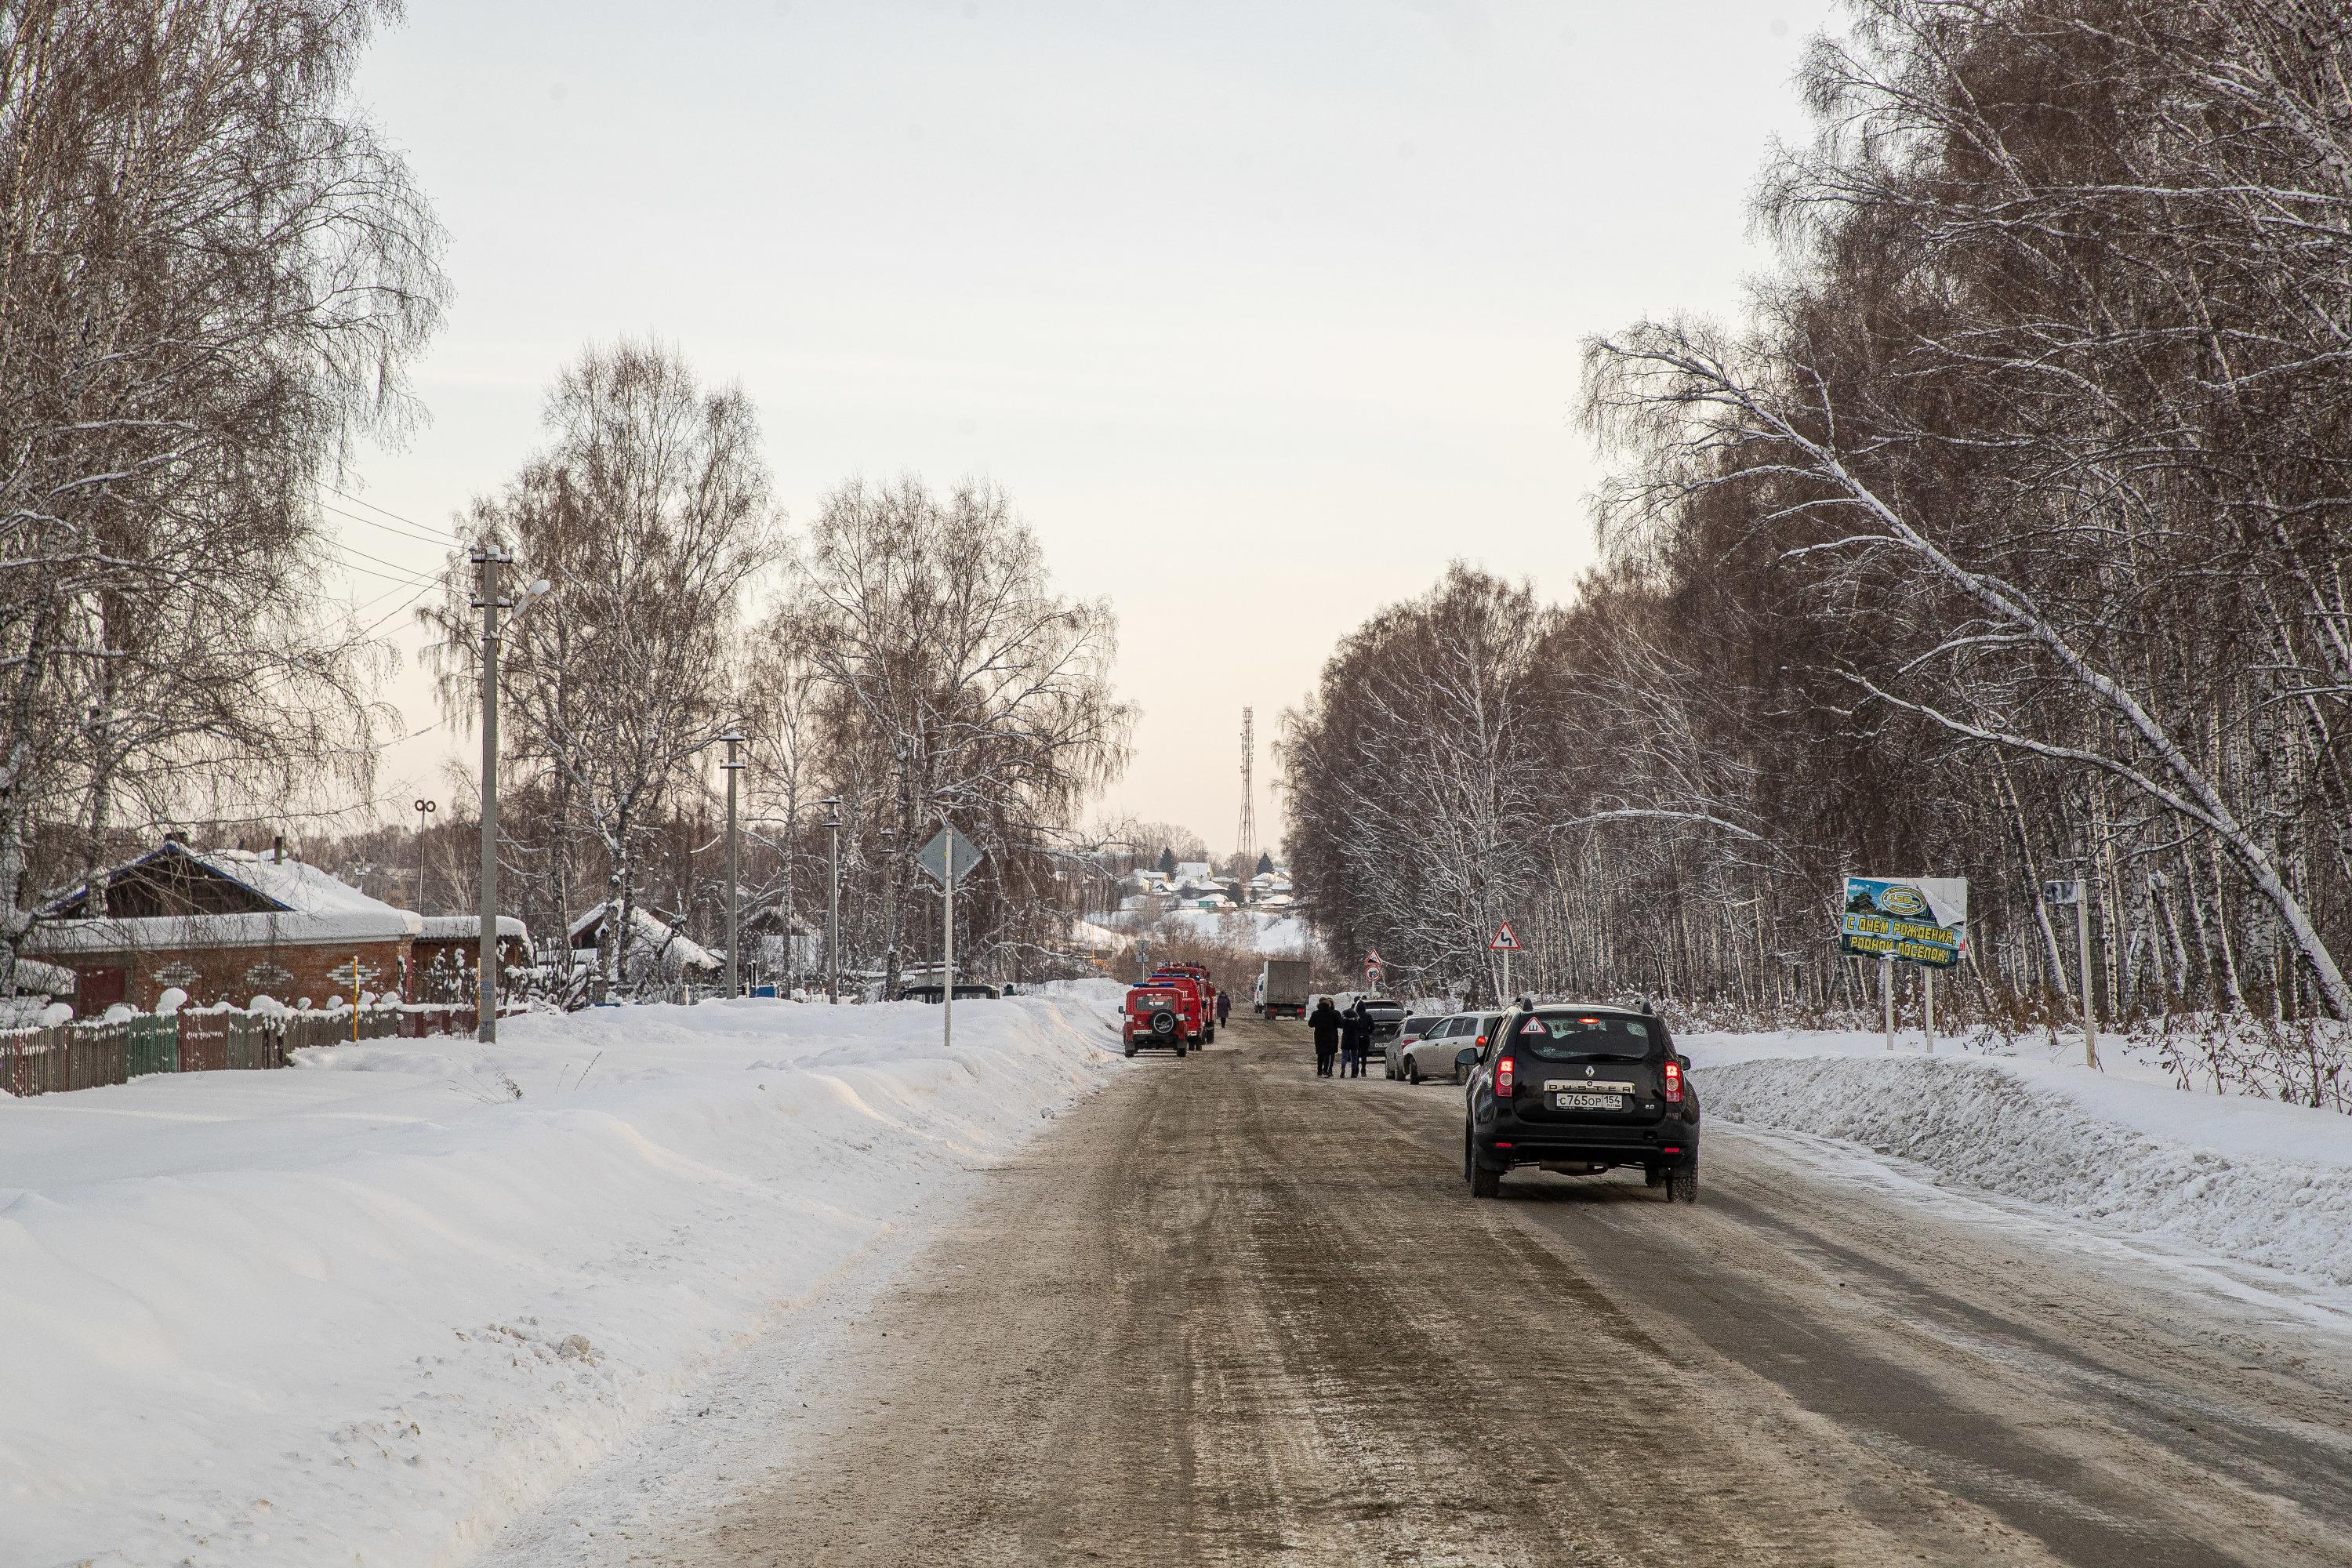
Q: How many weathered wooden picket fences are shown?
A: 1